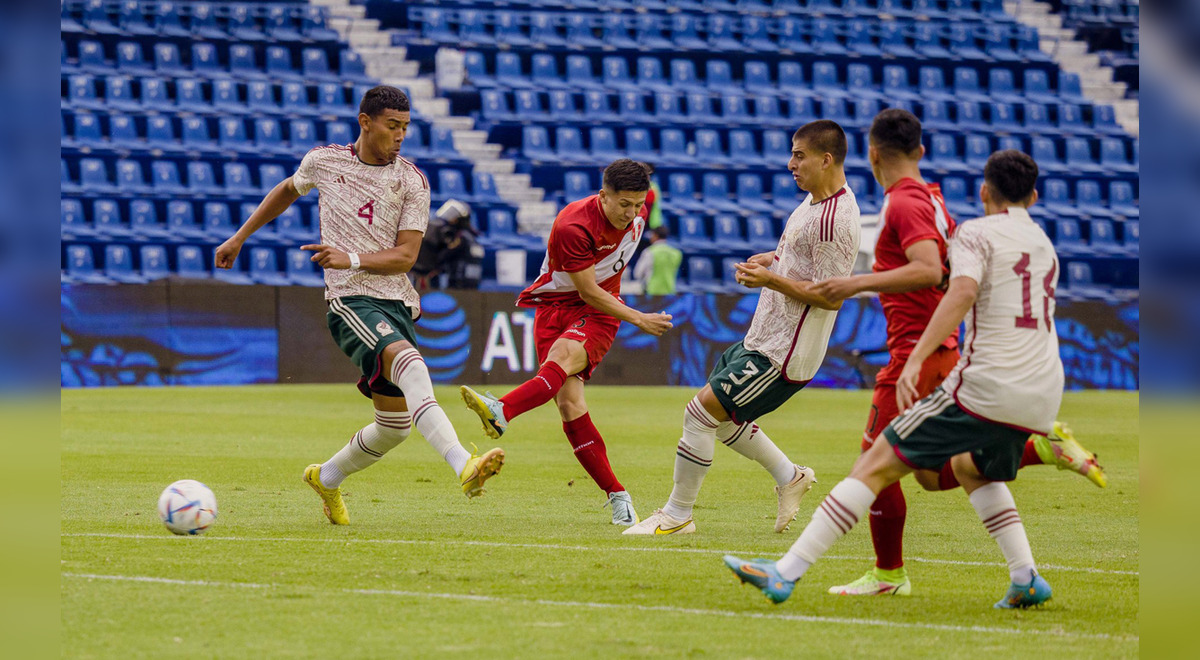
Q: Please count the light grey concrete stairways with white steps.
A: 2